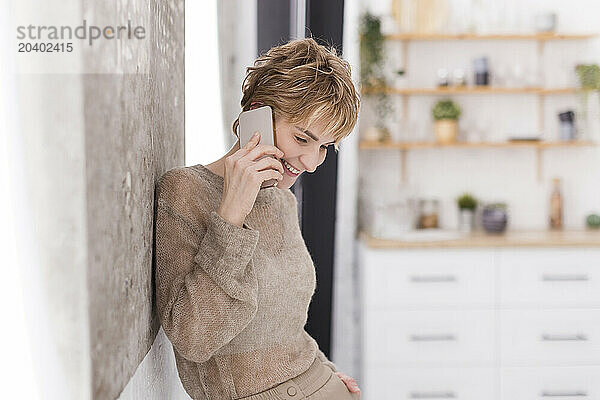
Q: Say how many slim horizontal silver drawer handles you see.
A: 6